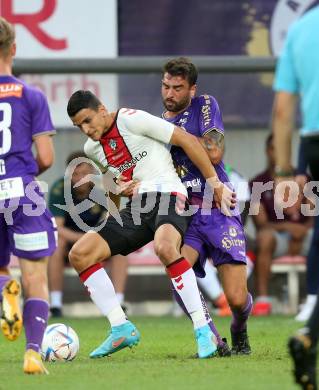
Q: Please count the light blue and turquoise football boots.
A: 2